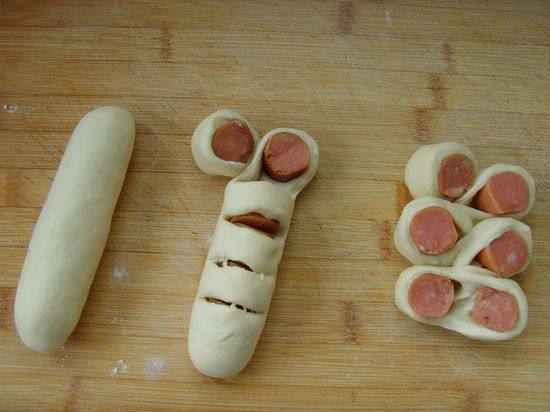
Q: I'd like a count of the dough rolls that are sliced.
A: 2